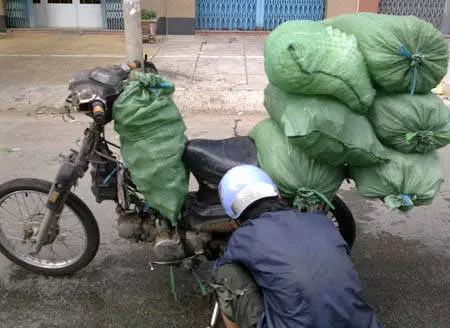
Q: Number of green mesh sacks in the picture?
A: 7